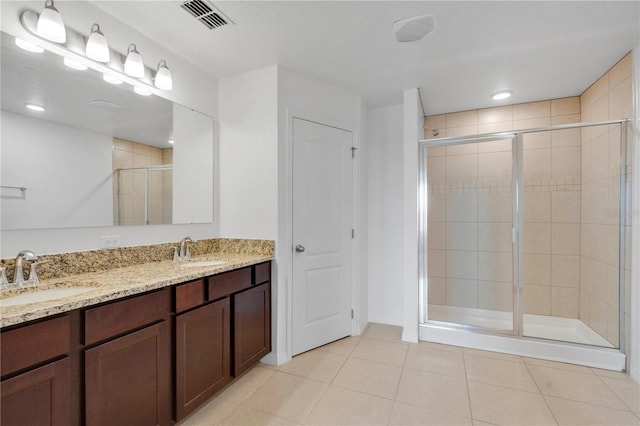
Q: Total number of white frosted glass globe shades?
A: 4